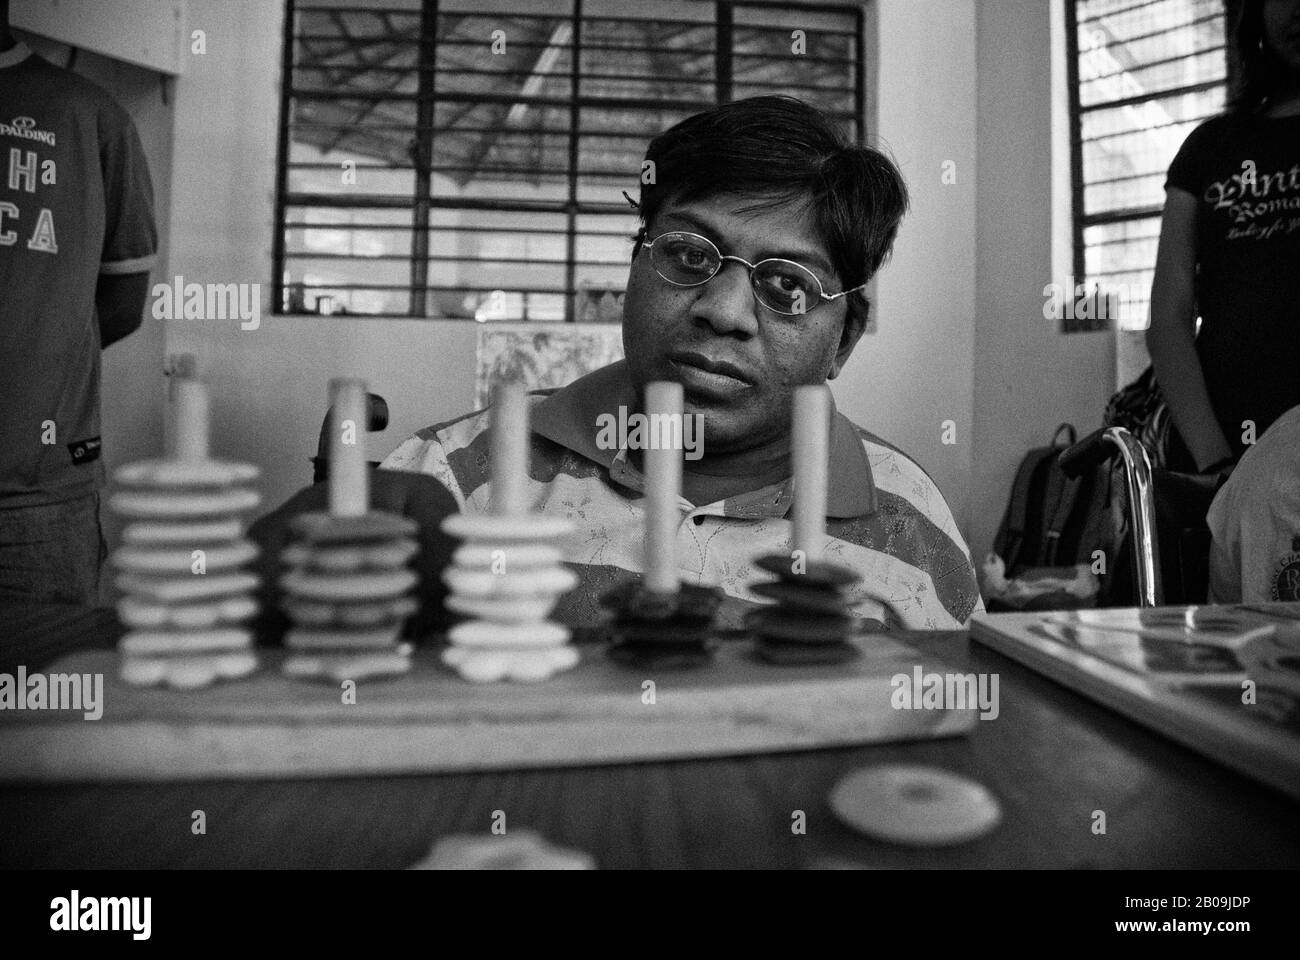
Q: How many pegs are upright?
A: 5